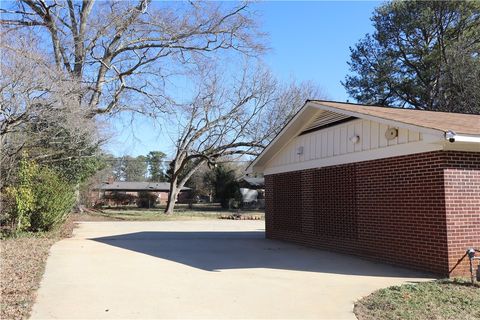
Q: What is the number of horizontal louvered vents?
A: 1